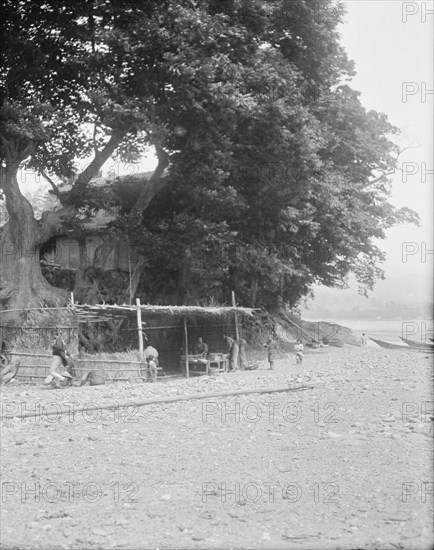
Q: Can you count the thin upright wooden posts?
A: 4